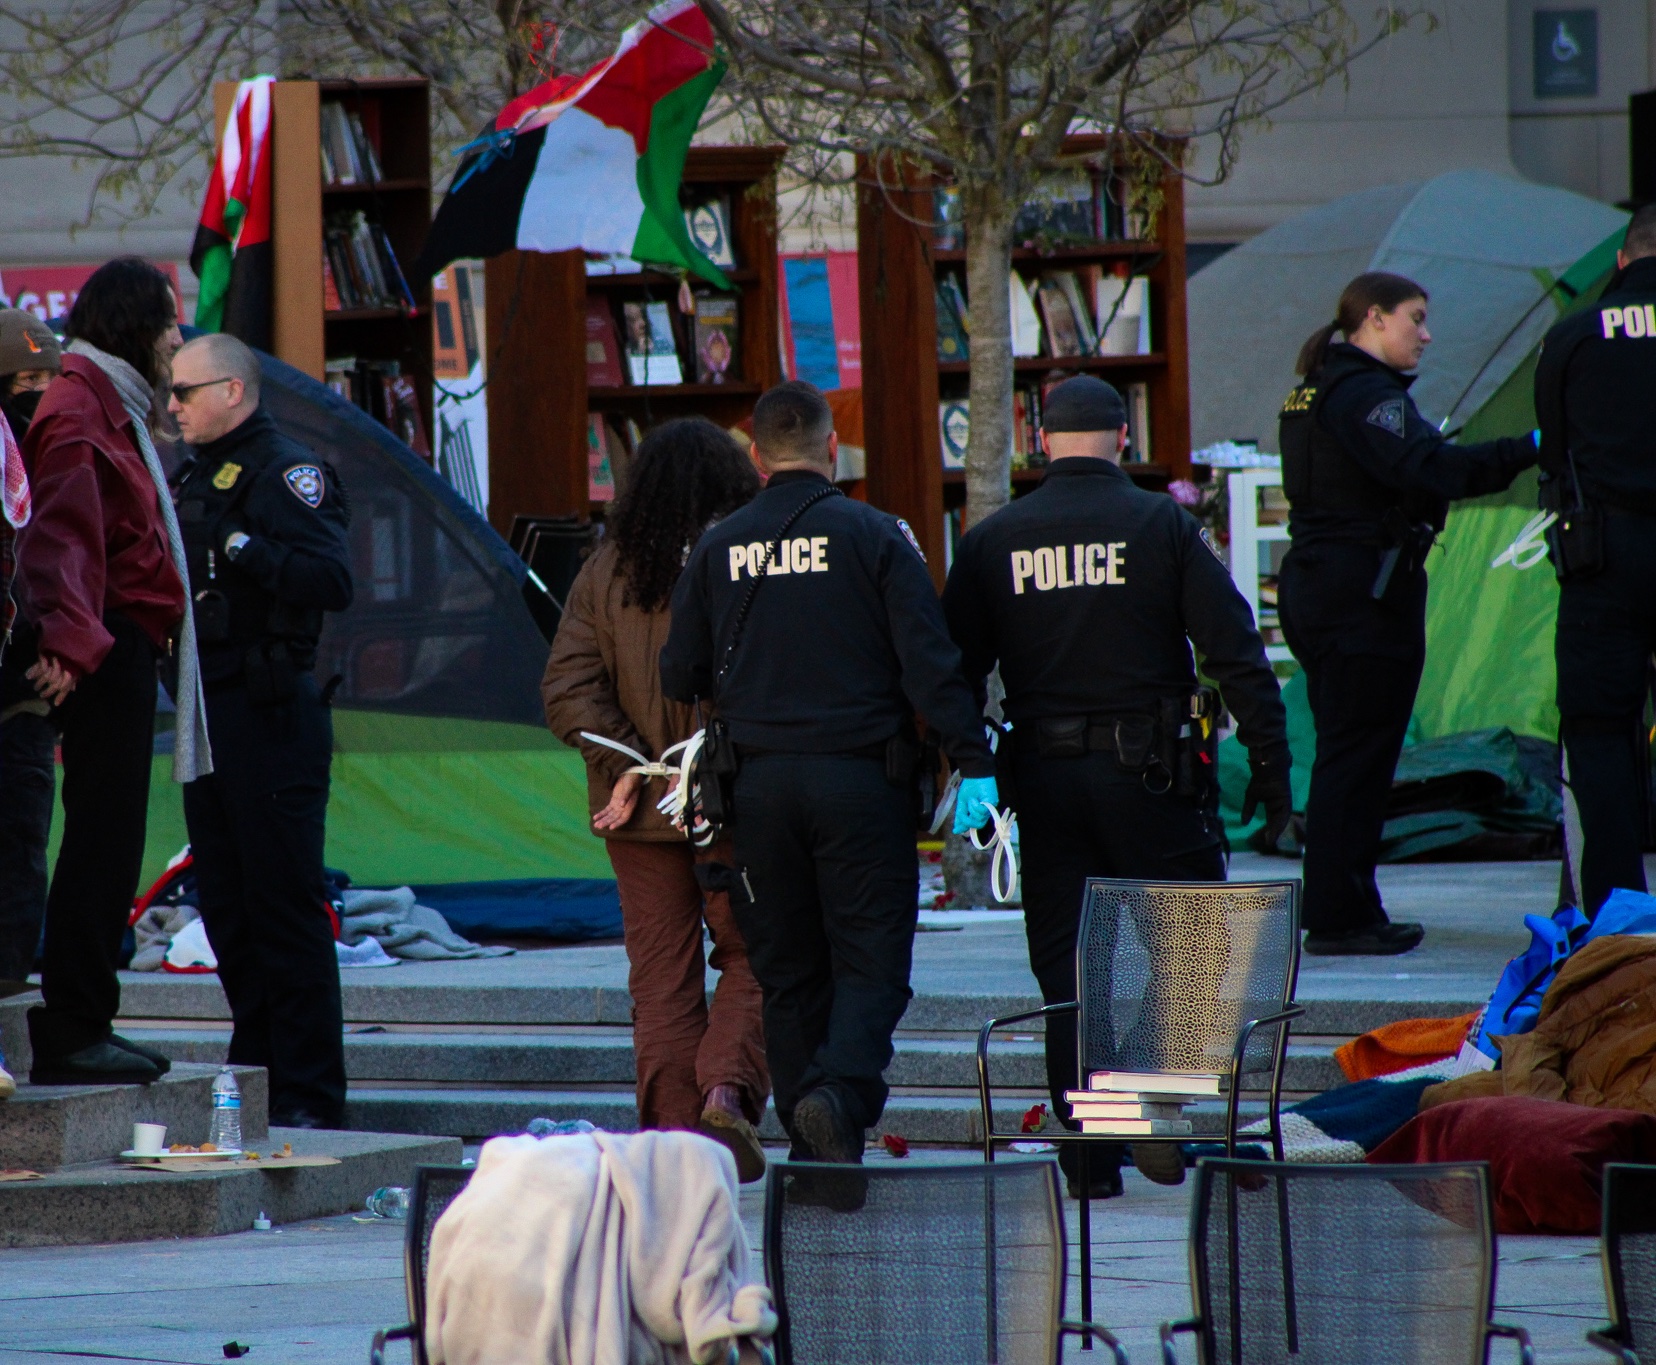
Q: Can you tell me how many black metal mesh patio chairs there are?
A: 5